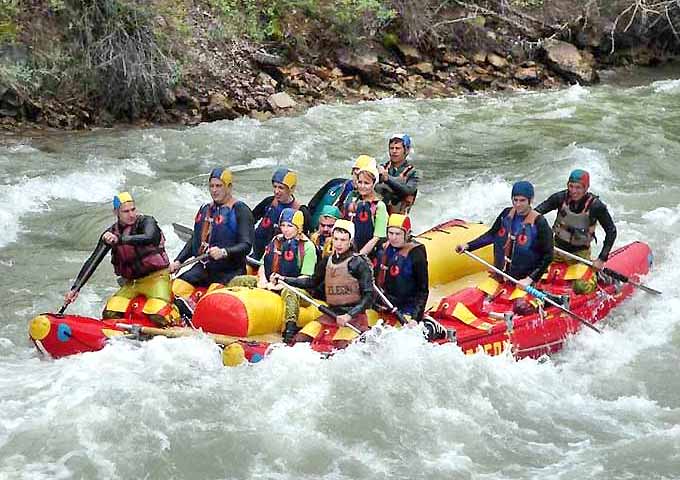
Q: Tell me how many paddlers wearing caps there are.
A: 12